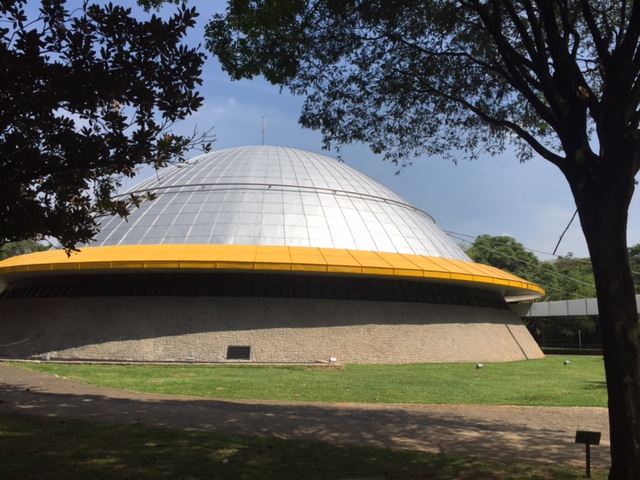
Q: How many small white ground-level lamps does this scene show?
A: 3